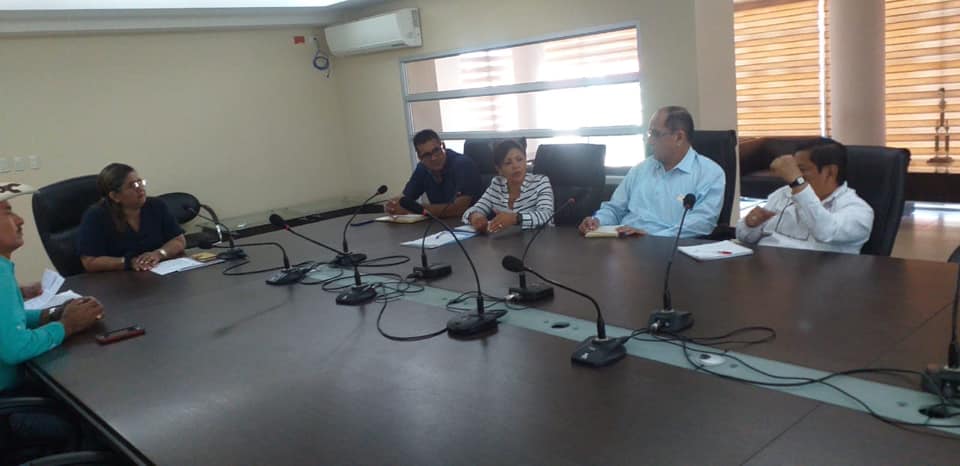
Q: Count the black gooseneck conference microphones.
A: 10